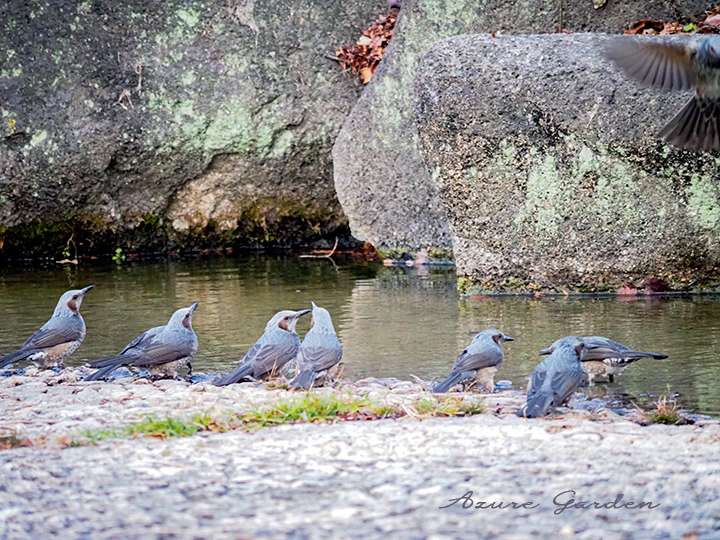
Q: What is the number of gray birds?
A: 8